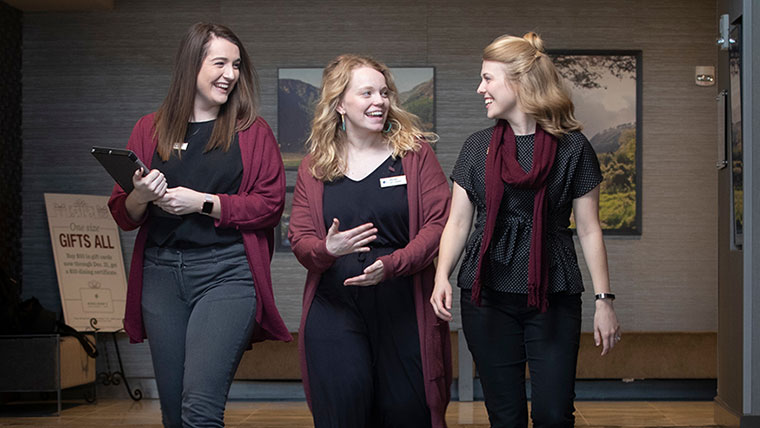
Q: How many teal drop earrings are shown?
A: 2